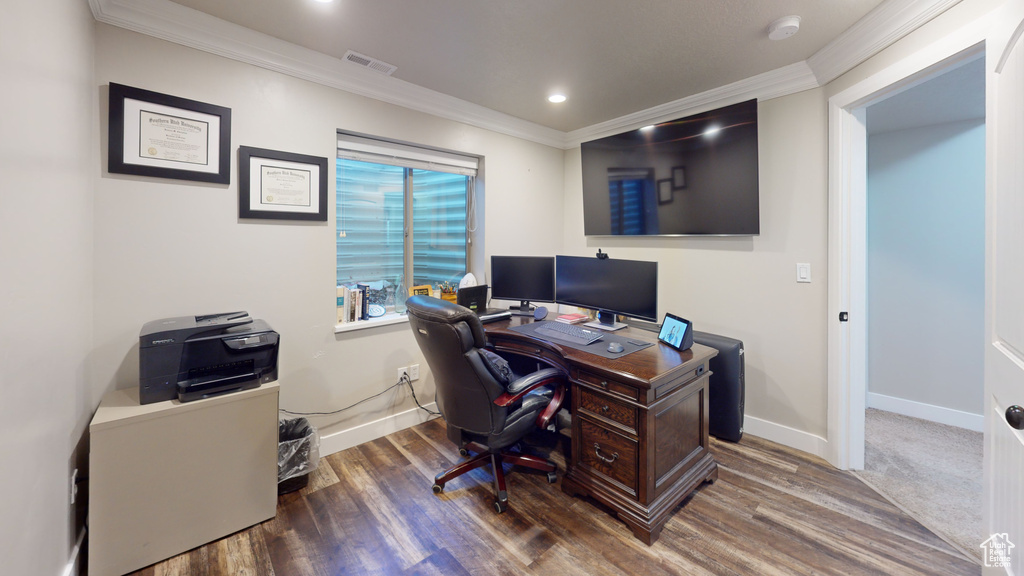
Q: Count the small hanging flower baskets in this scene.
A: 0